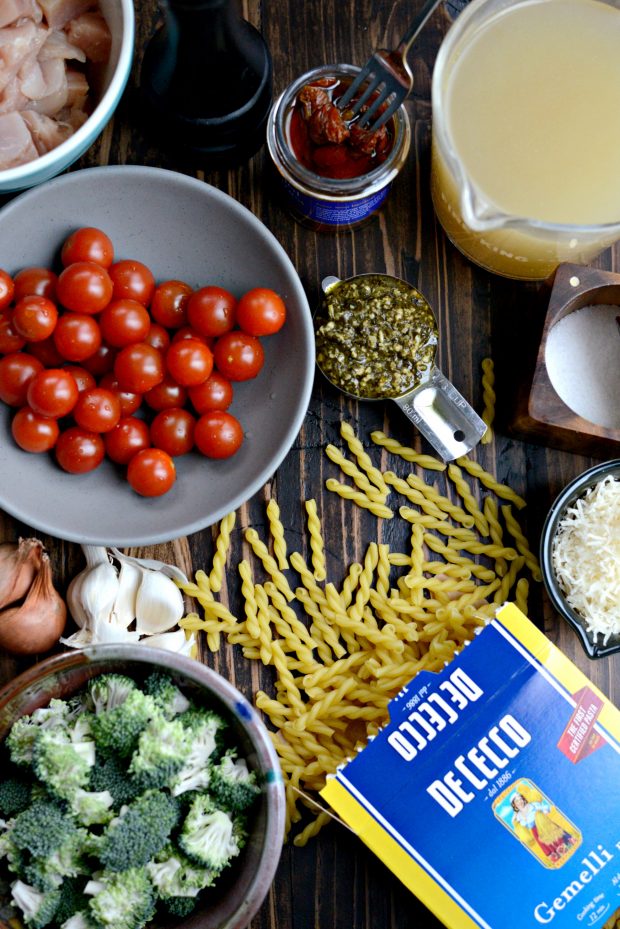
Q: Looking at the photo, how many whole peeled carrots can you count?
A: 0